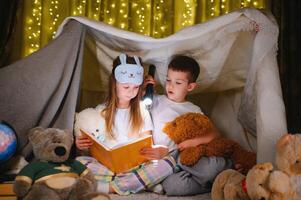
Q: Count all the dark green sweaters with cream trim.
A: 1